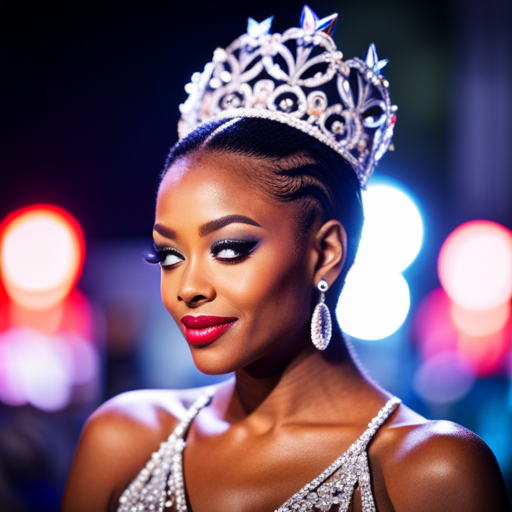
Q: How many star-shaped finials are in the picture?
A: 3